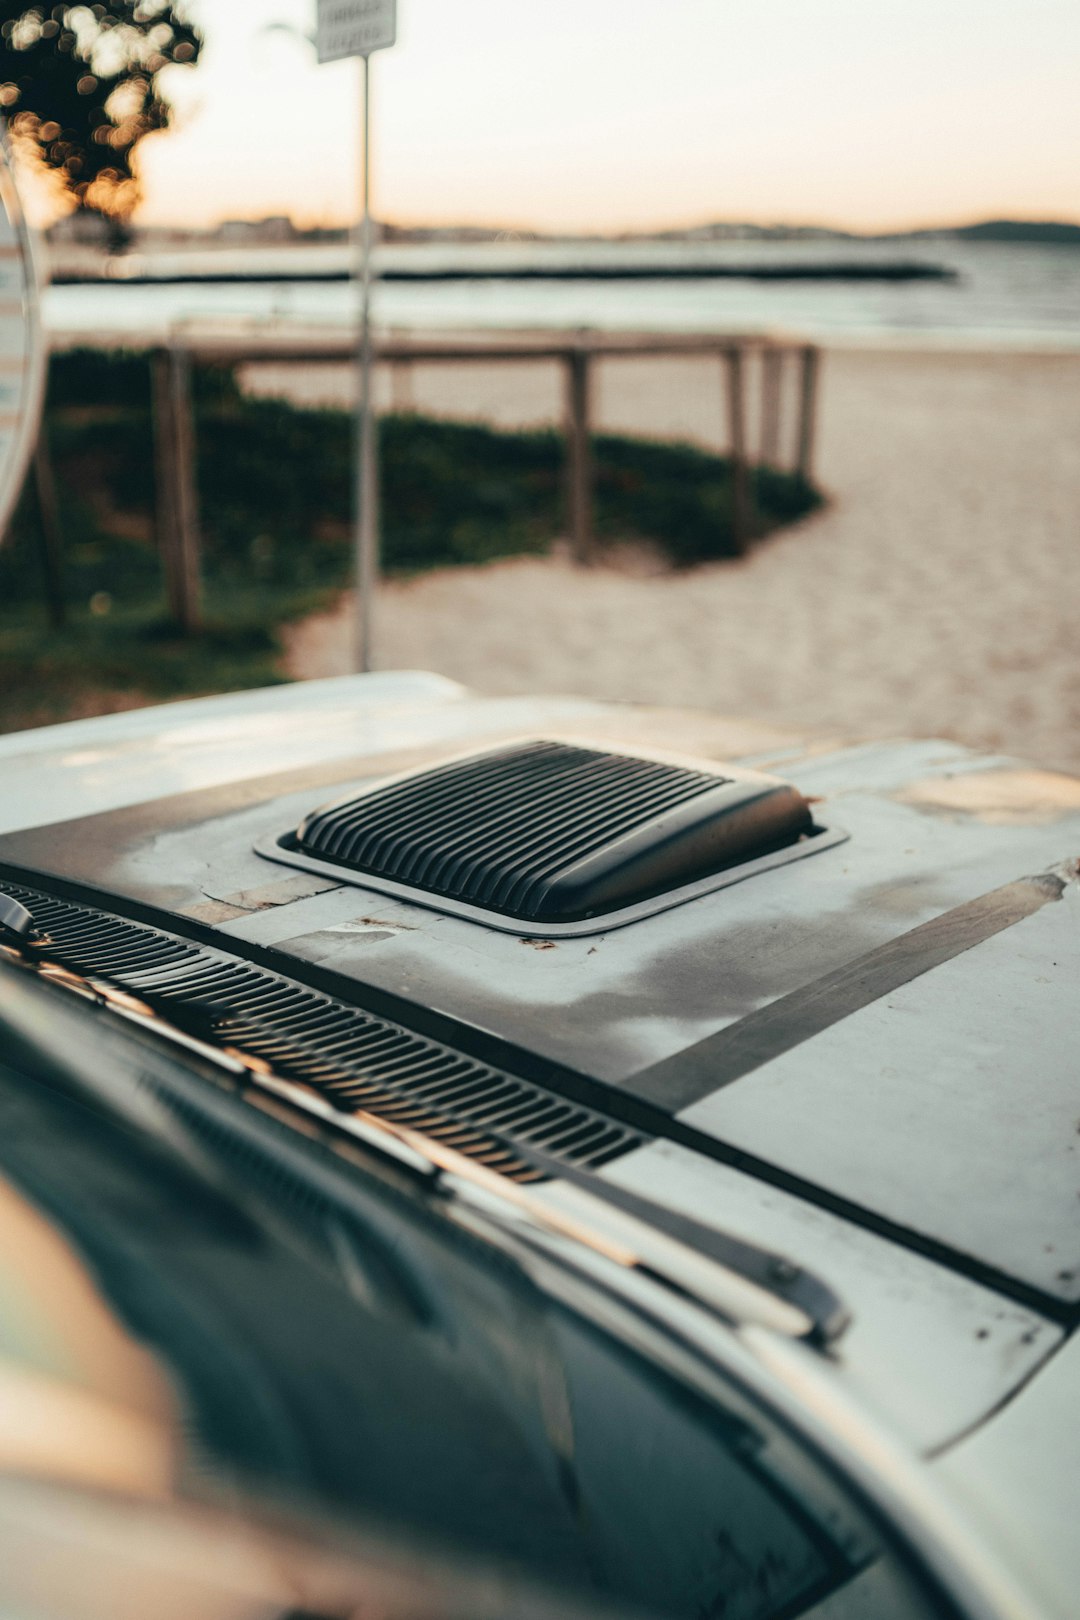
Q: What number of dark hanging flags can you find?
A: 0